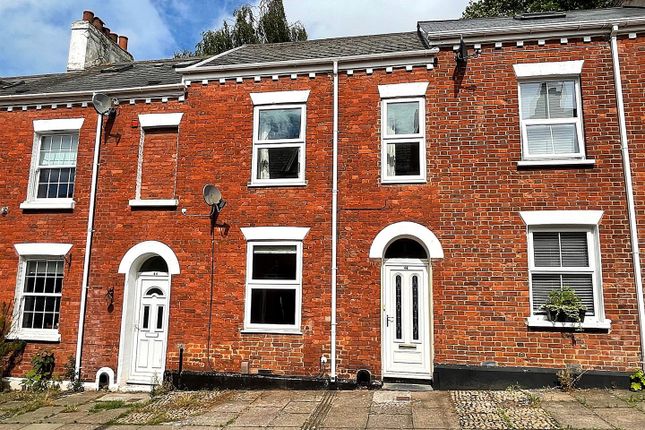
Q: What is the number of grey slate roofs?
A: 3